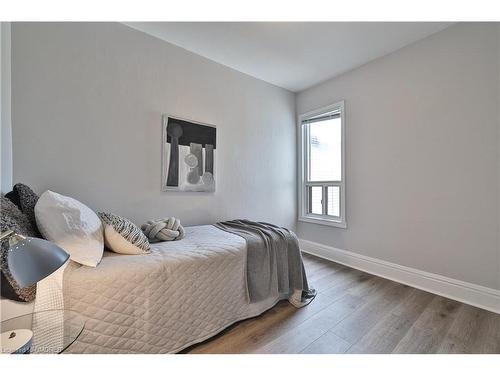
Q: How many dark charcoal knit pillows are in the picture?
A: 2